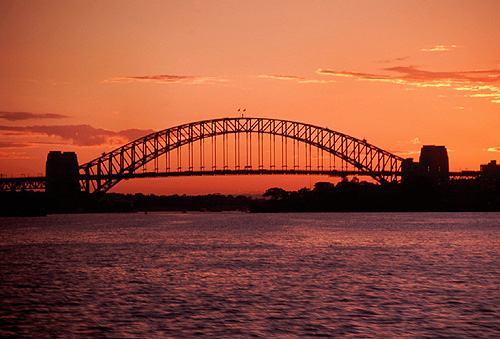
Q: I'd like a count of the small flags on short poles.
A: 2